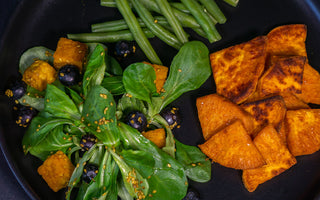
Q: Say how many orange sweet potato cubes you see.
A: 5